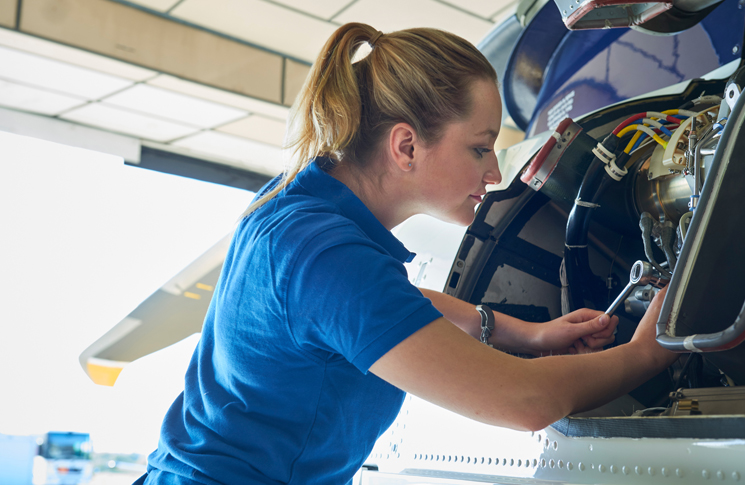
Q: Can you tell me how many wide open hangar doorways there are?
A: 1